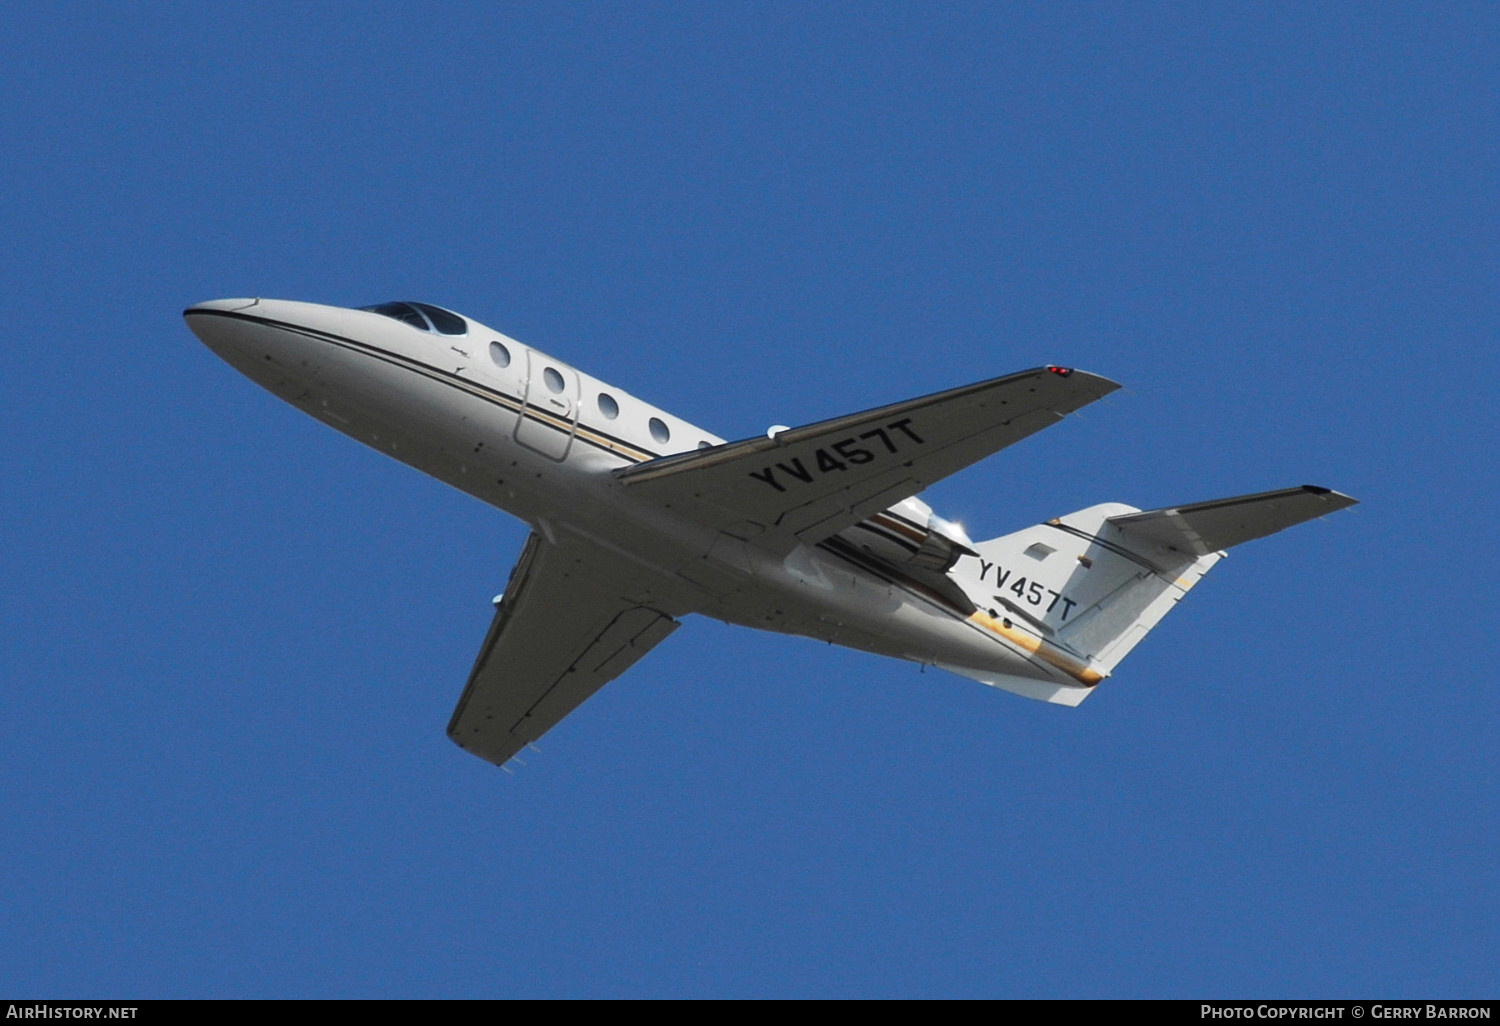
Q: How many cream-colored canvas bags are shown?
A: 0